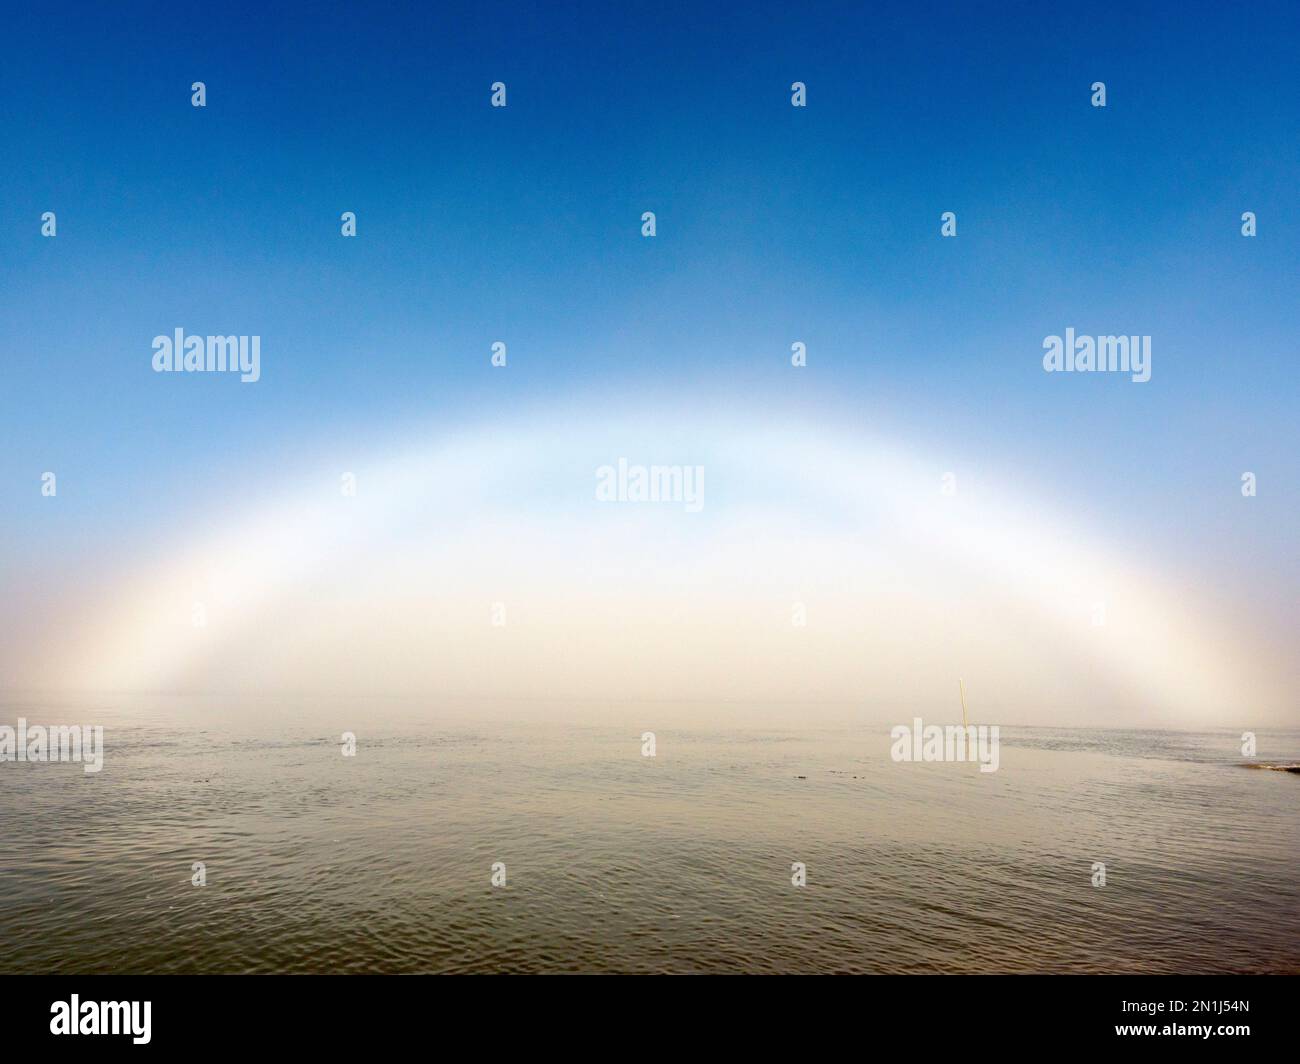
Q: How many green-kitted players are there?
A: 0